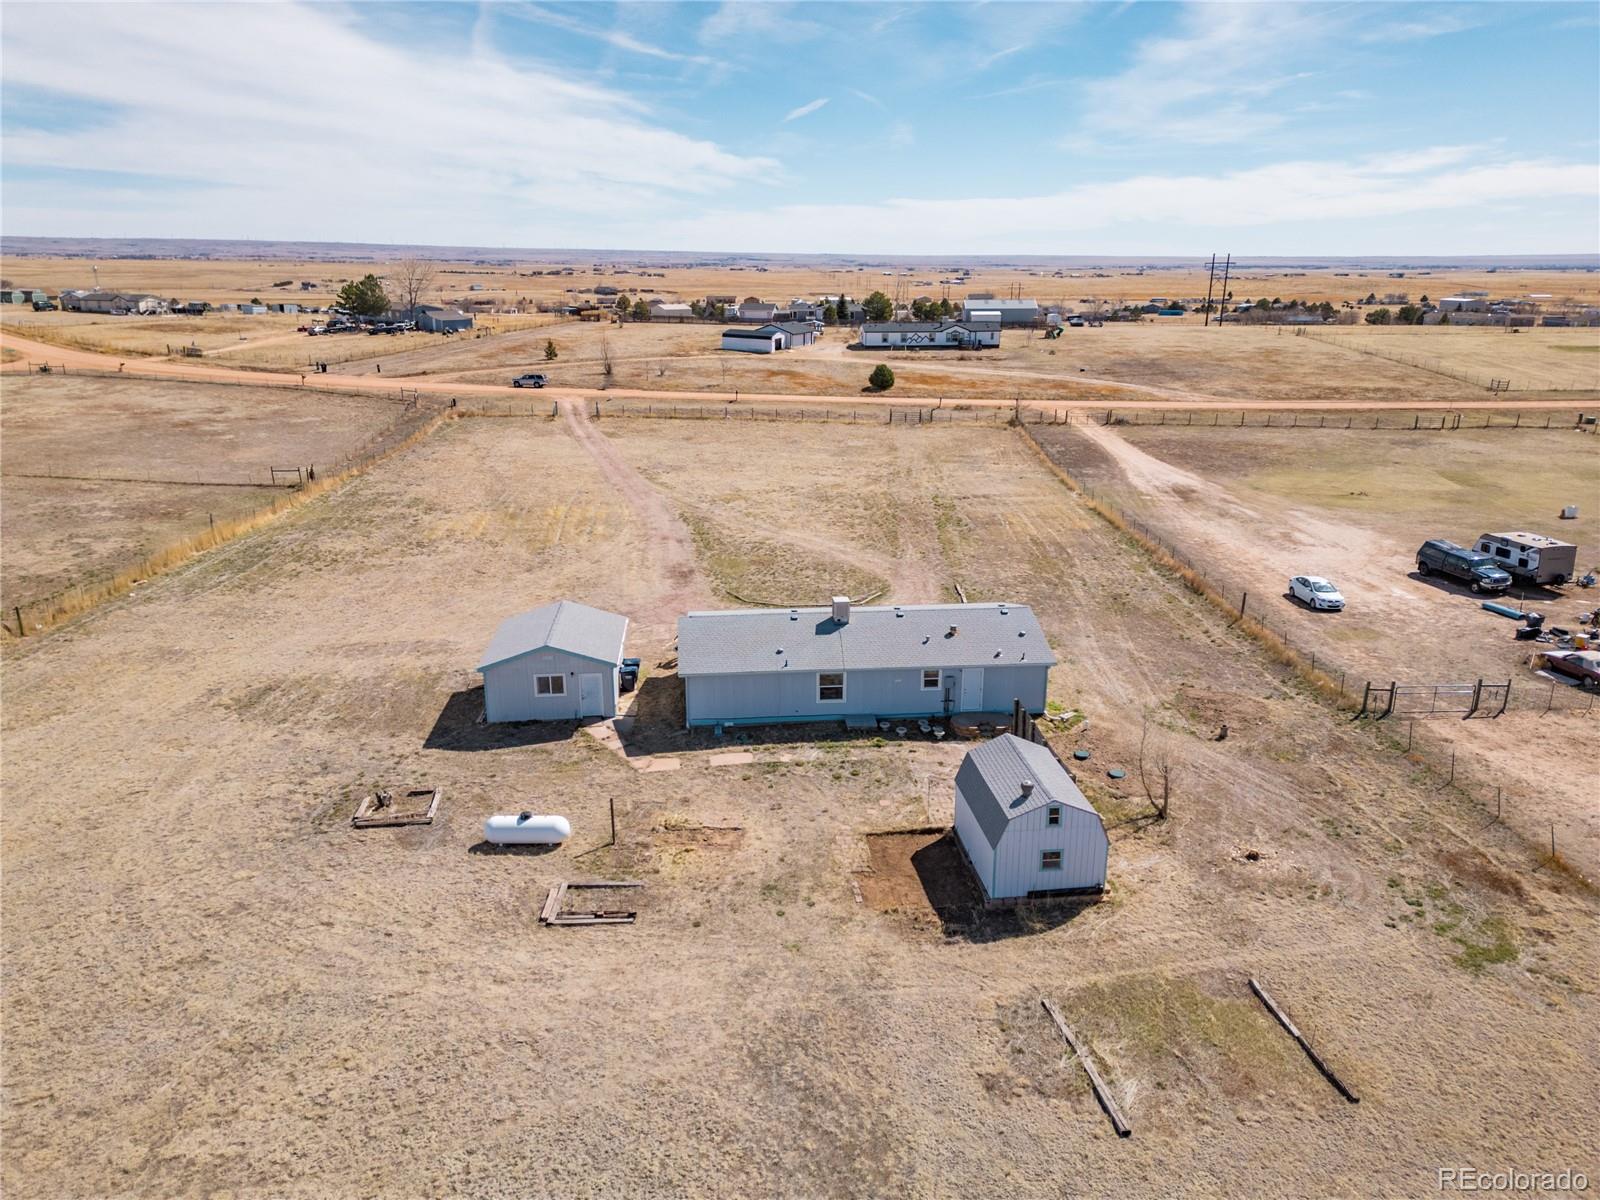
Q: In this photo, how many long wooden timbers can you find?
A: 2